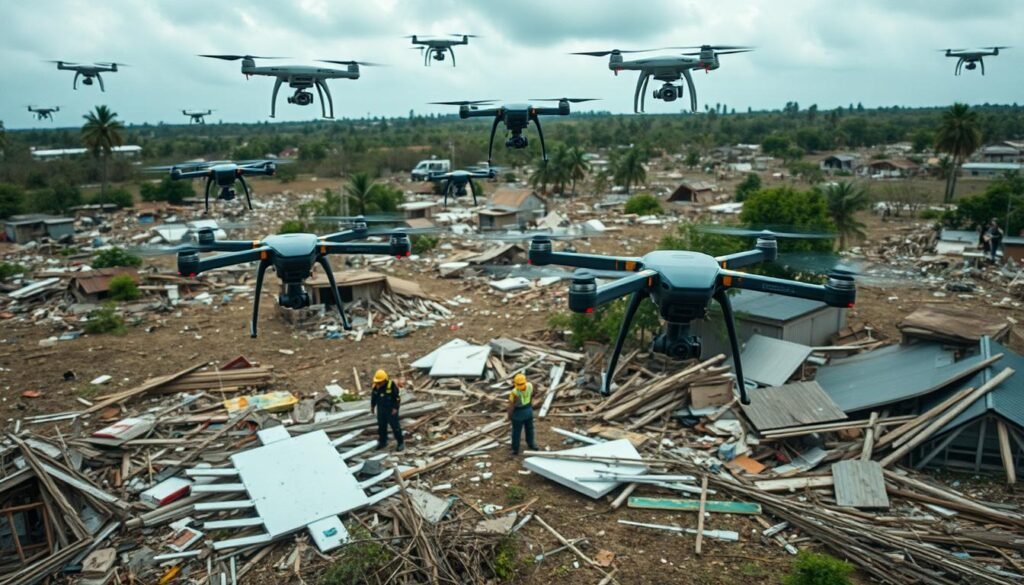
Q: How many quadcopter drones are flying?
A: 12